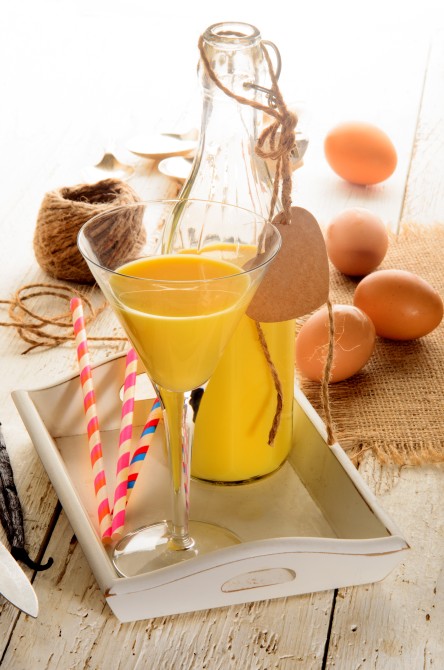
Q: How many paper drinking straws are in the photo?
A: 3